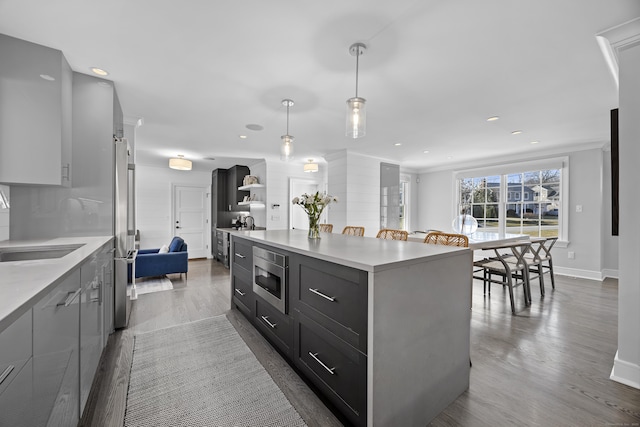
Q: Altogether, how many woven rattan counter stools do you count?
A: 4